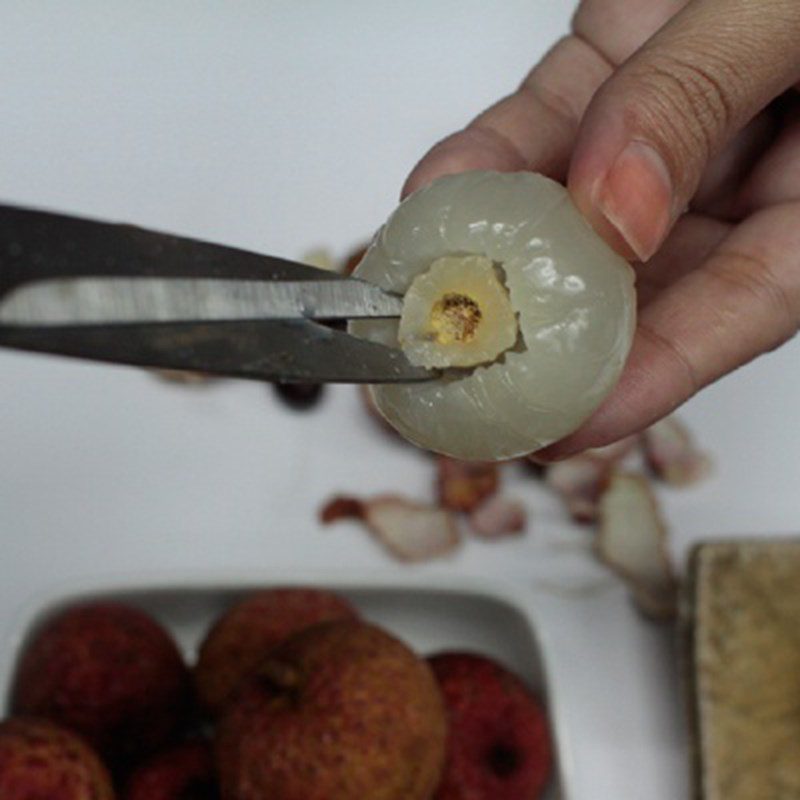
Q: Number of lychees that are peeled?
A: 1